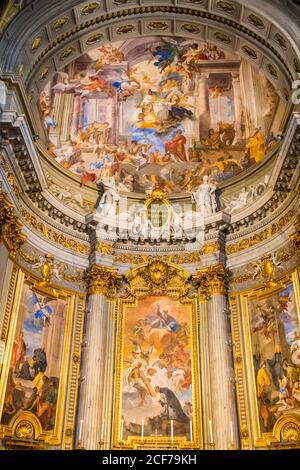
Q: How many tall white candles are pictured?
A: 8